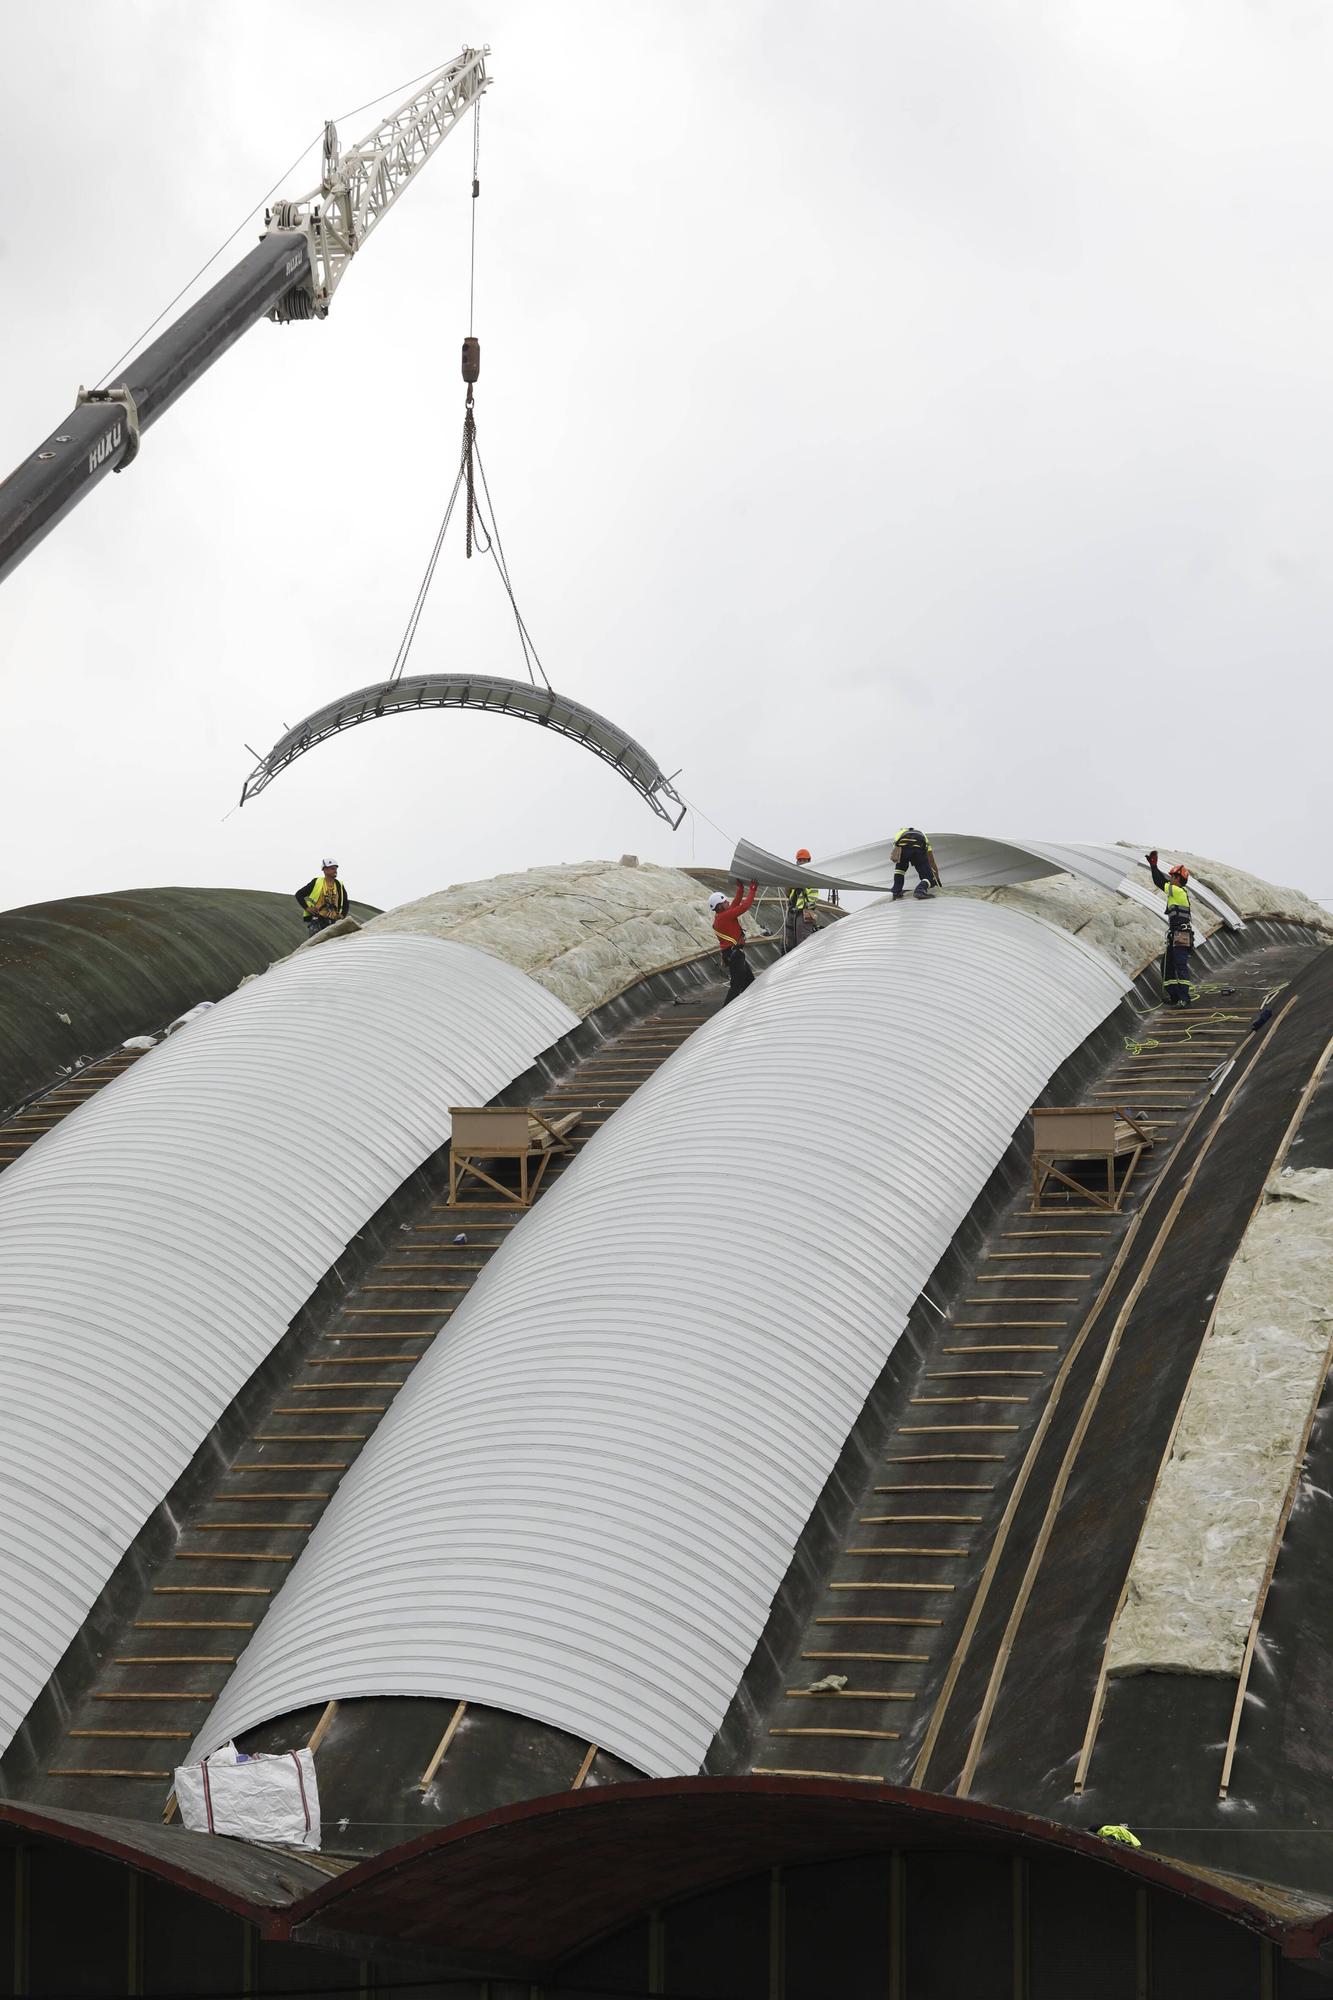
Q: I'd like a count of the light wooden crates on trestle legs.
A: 2